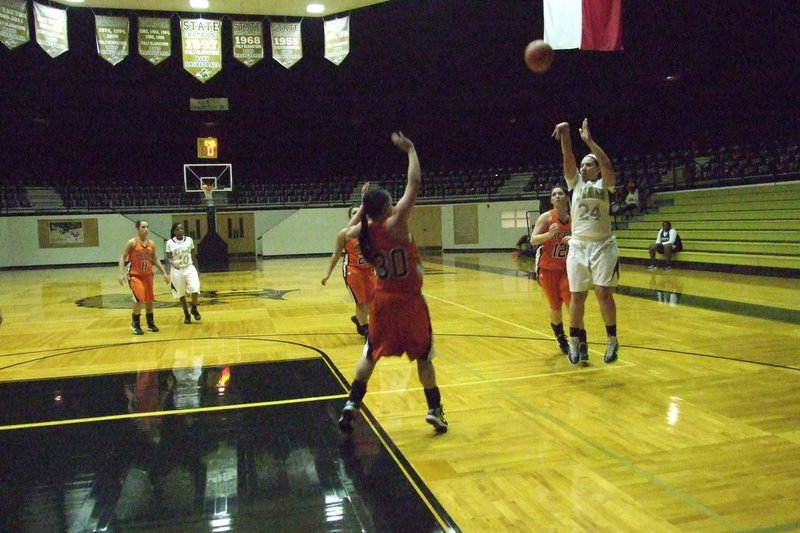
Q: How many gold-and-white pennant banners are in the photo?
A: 8